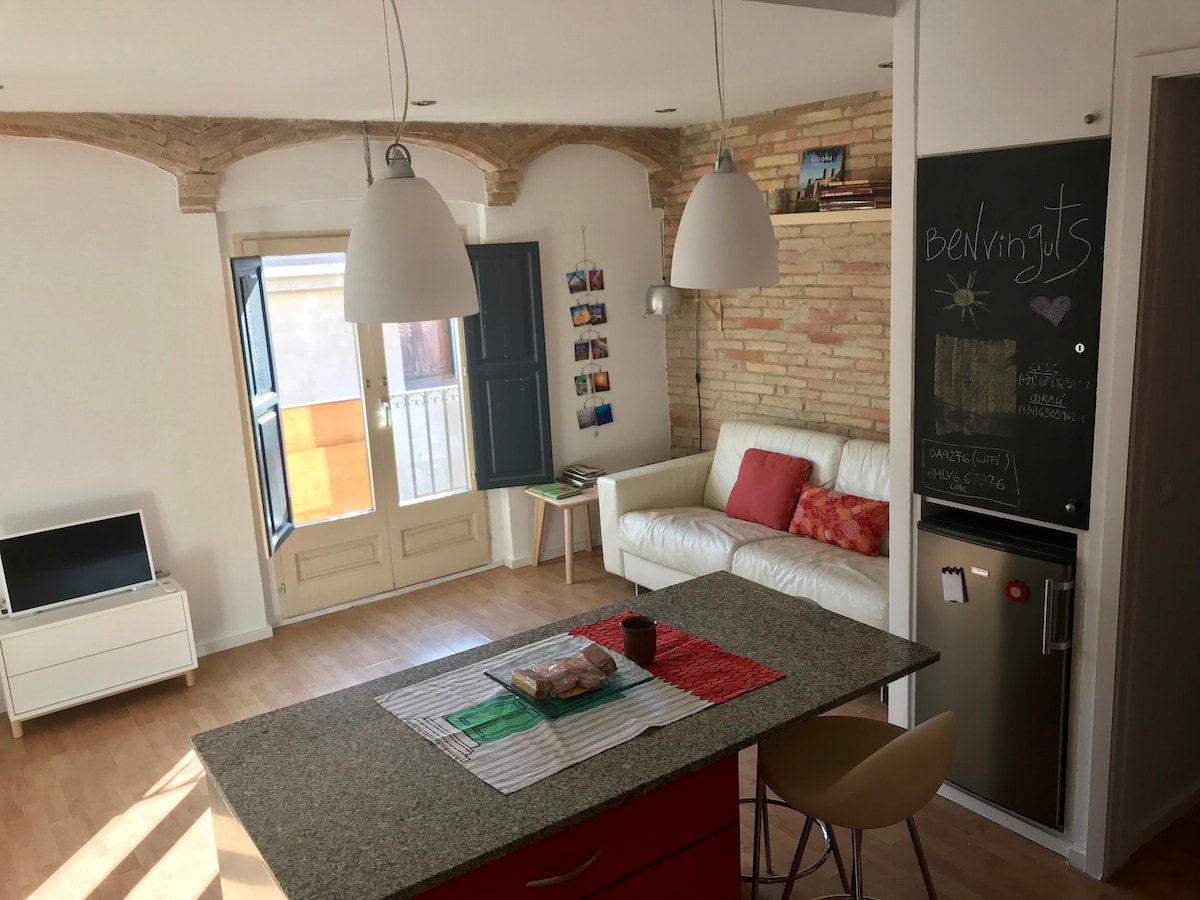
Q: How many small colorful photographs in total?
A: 10